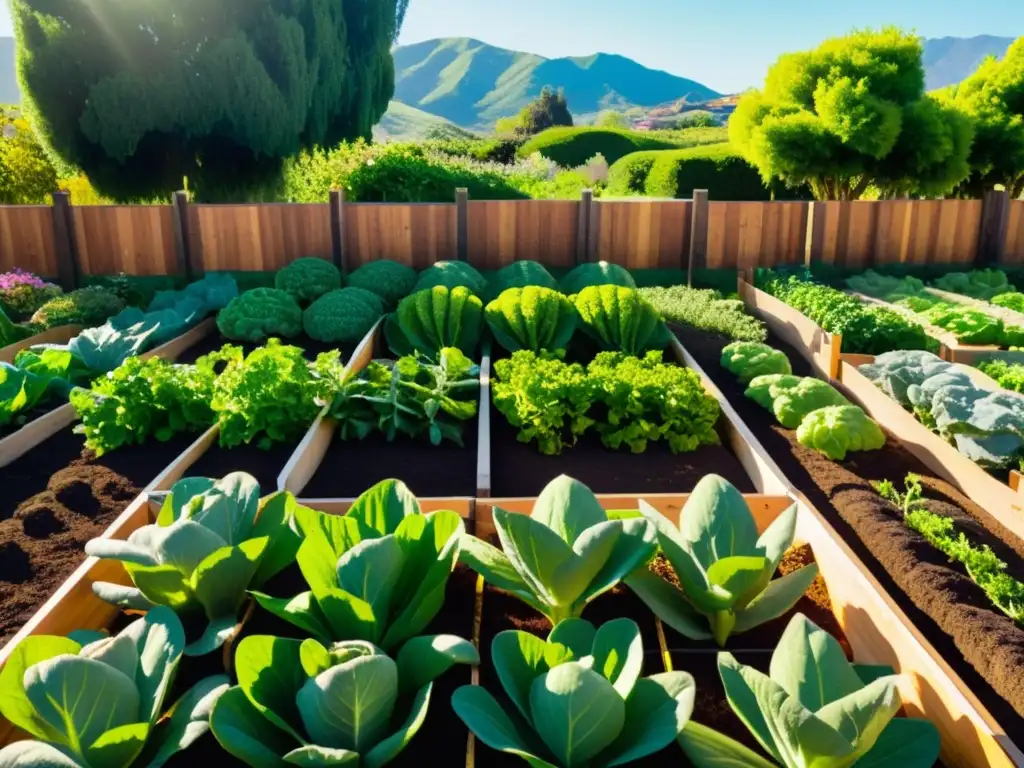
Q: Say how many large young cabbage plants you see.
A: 8